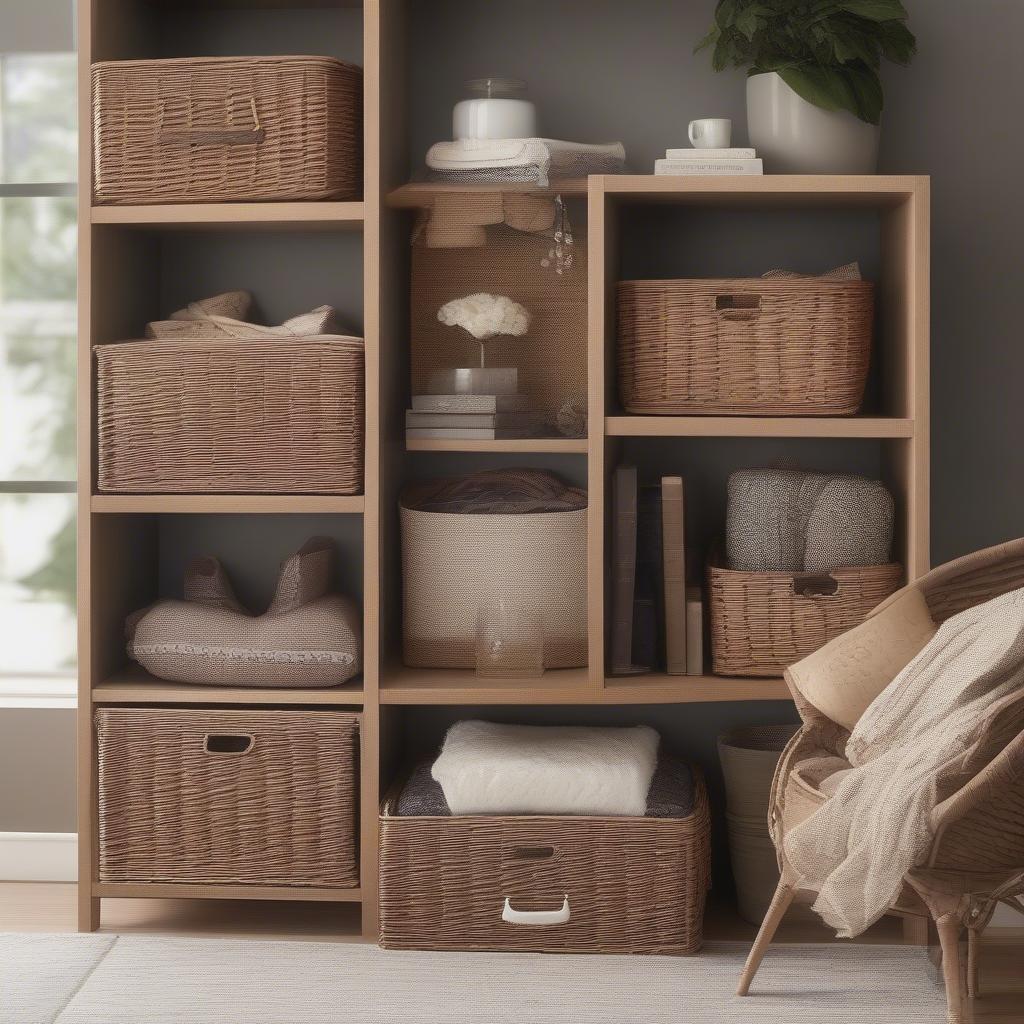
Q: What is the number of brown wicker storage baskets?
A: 6